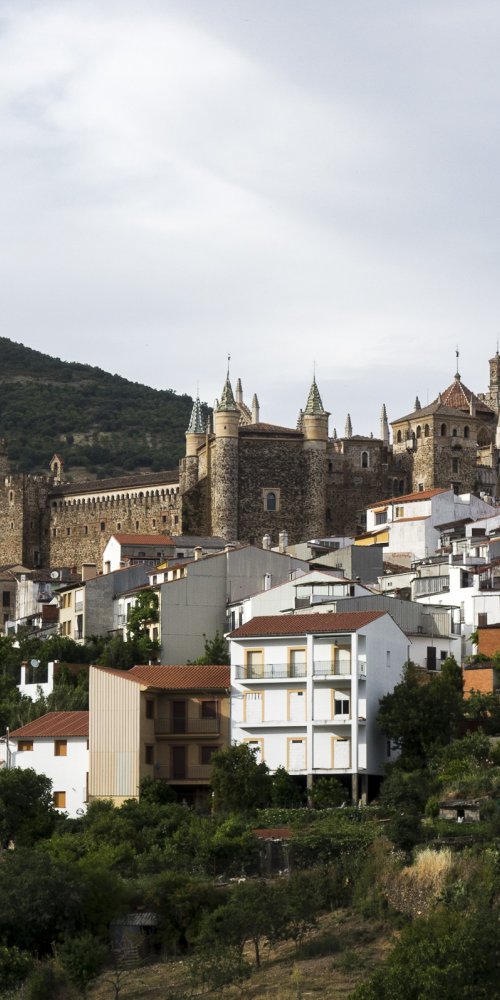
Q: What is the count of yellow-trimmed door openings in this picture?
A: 9